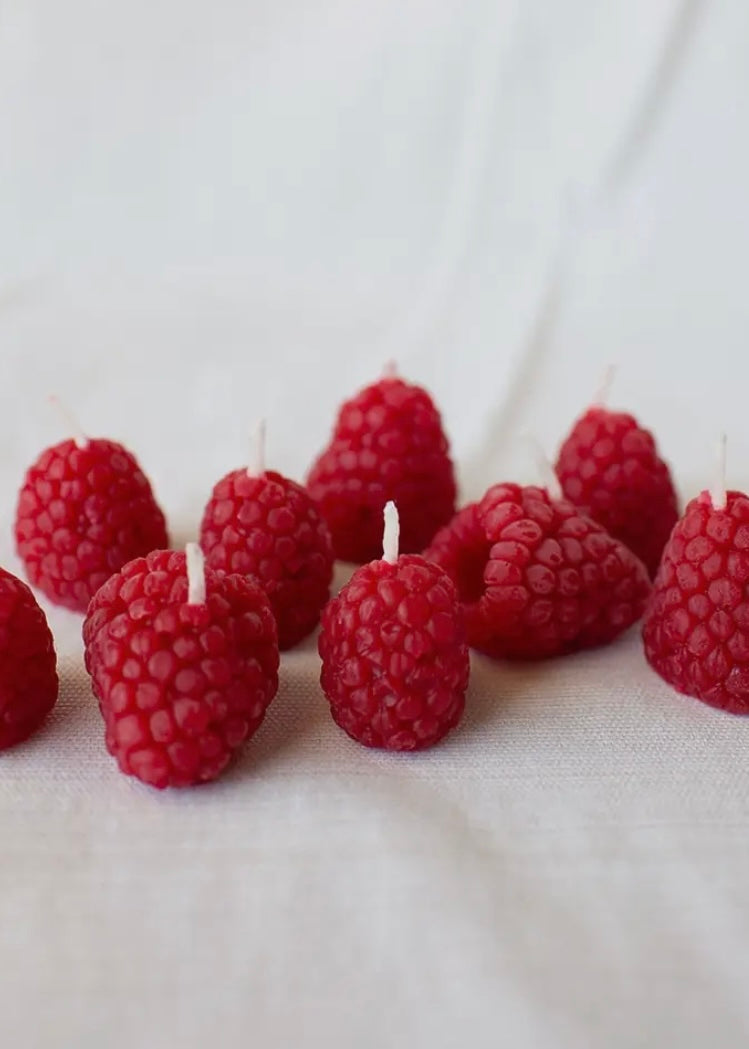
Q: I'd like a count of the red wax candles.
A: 9